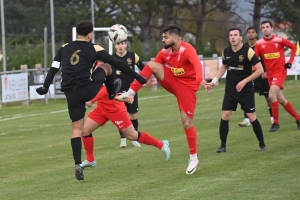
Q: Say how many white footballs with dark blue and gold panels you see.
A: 1